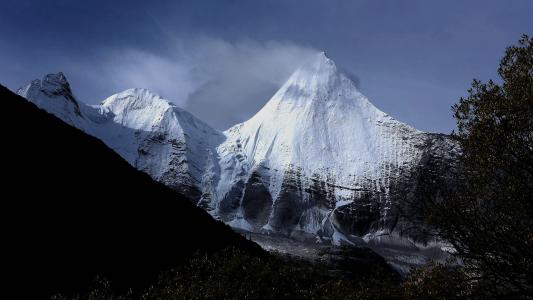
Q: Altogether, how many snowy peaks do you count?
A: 3